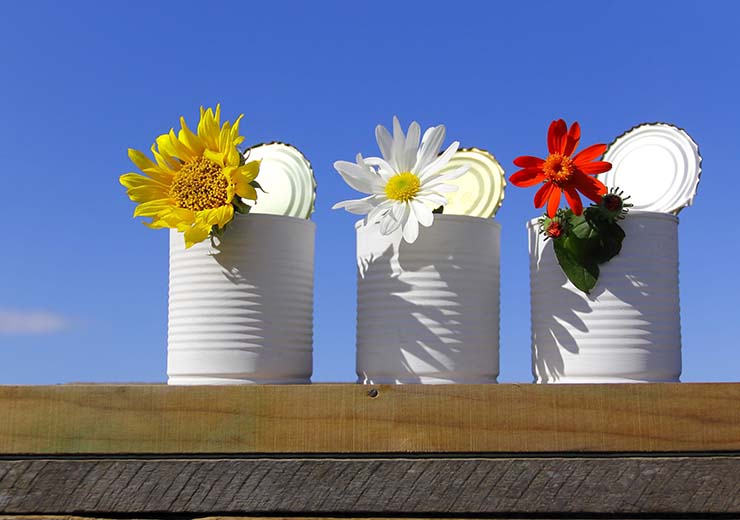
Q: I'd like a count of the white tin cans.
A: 3